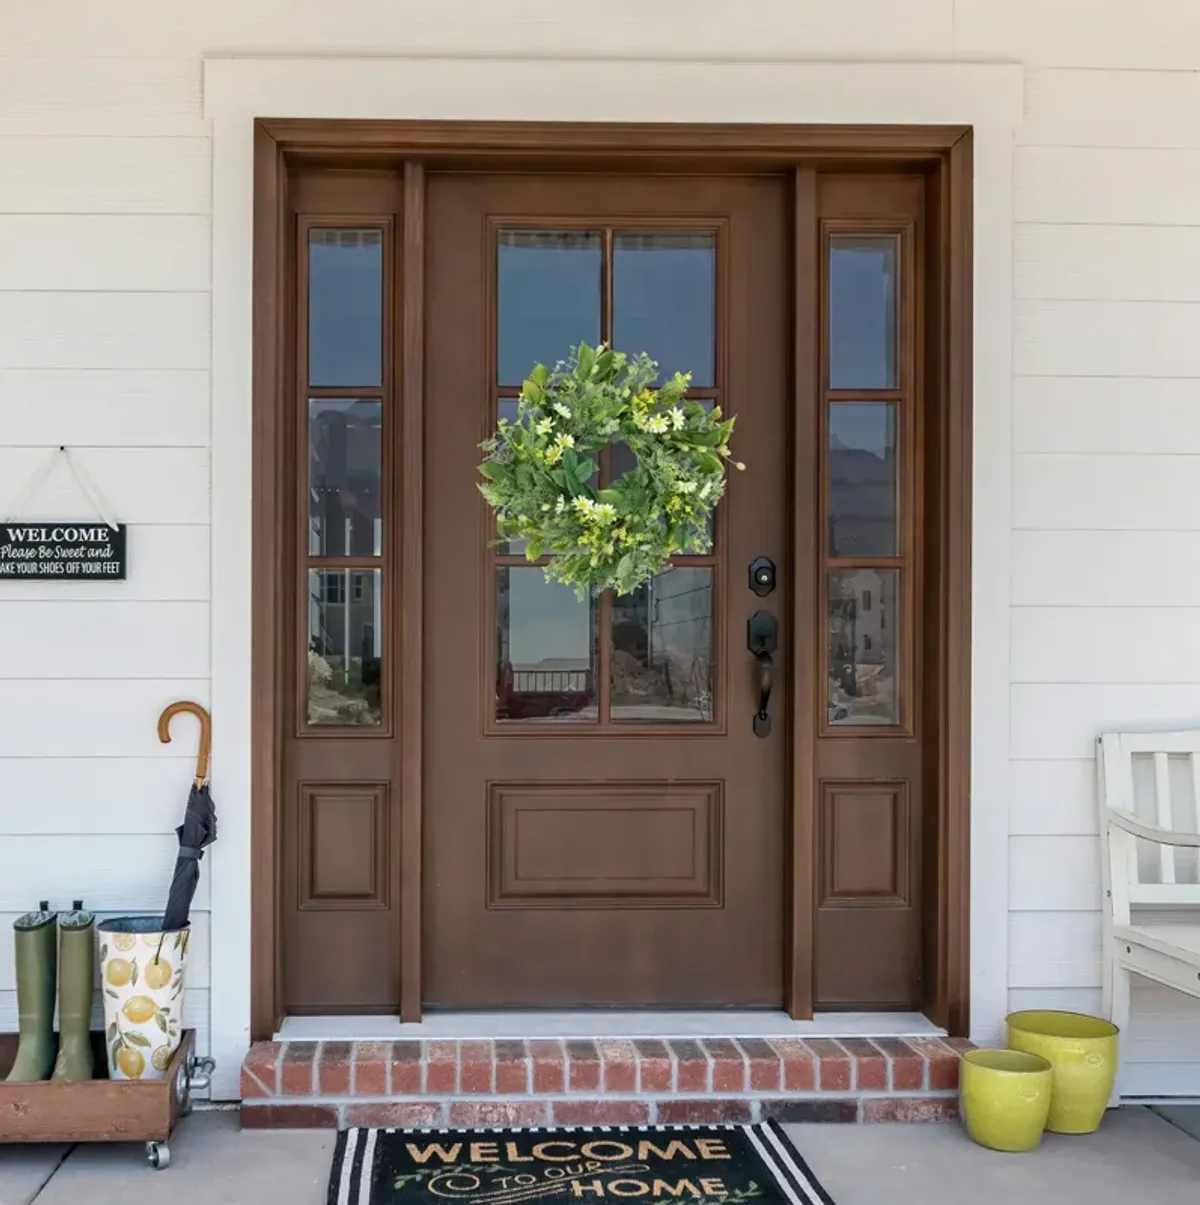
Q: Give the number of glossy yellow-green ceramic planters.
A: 2